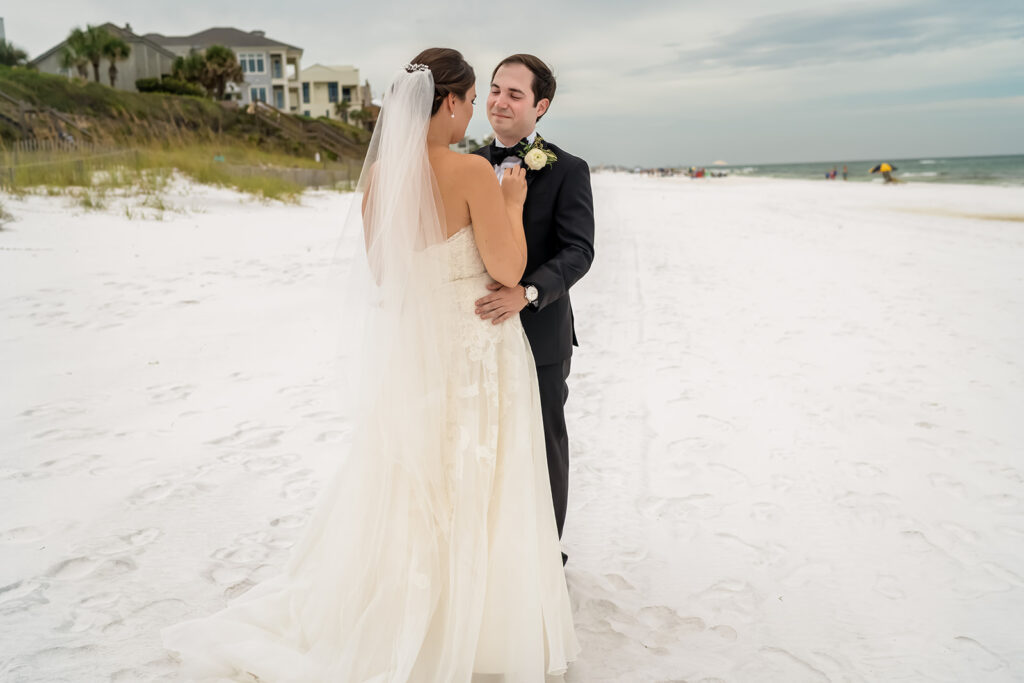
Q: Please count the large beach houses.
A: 3